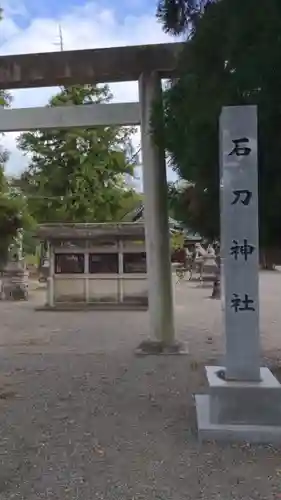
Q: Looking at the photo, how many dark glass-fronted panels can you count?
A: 3